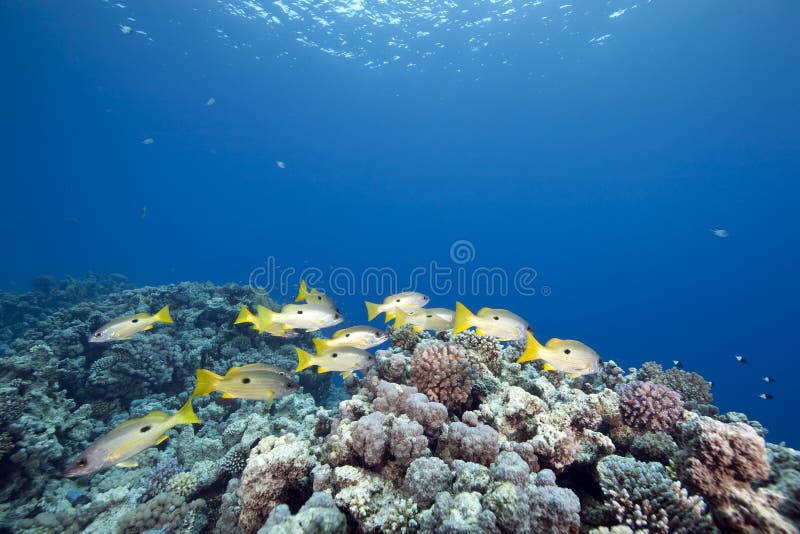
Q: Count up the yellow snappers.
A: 12